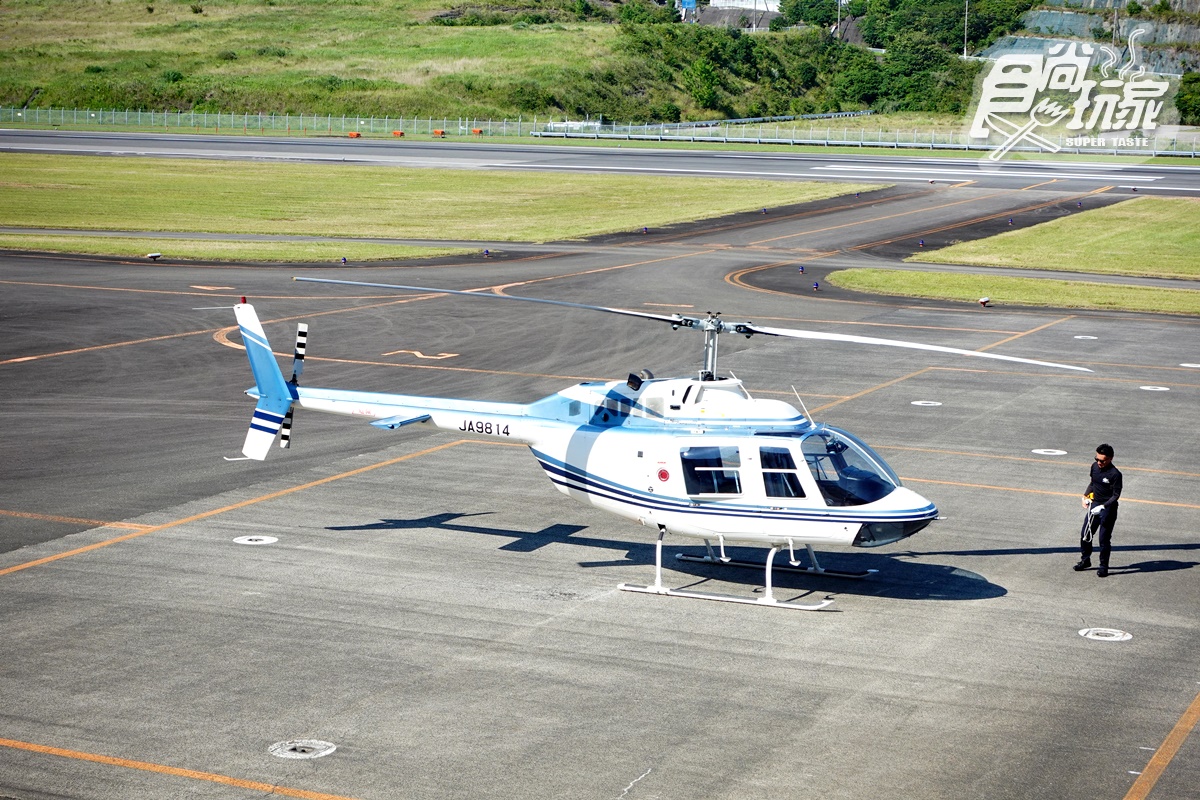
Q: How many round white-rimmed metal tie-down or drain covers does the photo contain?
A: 8